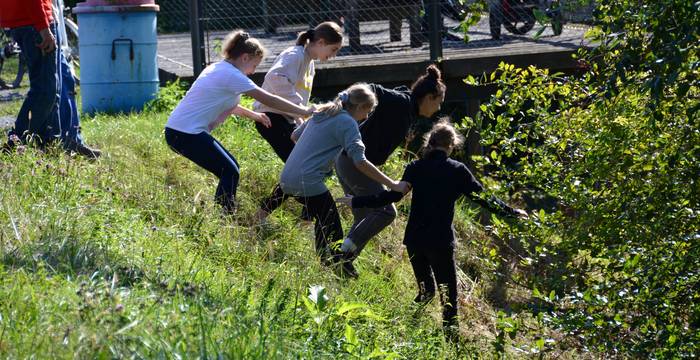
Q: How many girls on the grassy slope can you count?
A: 5